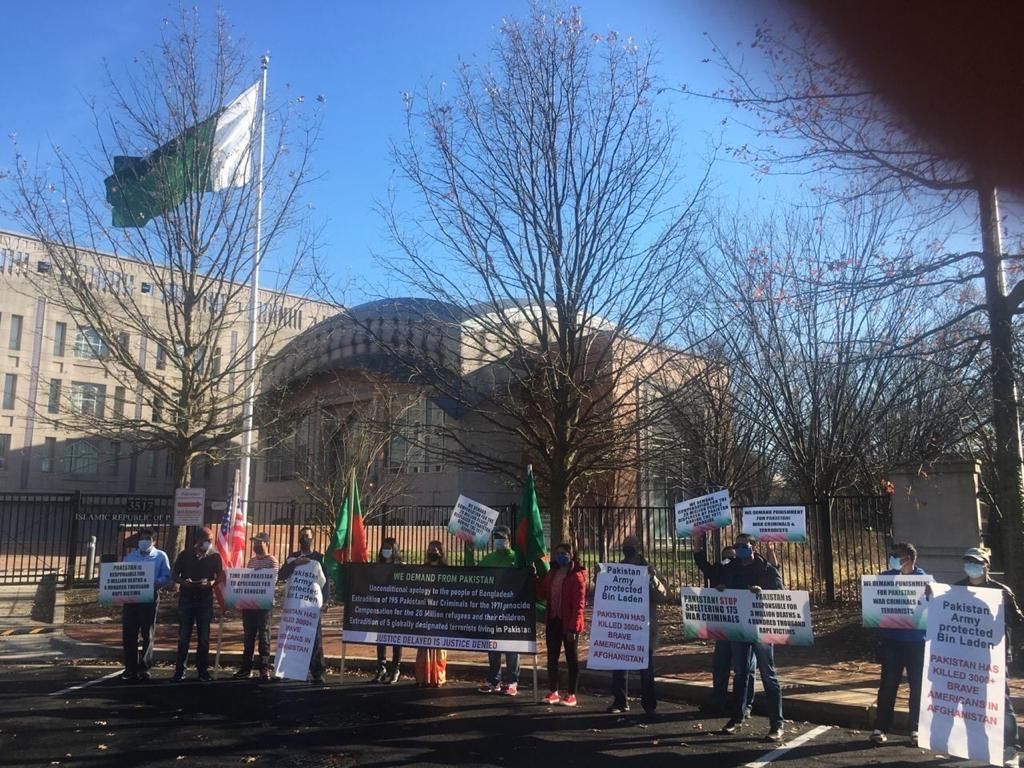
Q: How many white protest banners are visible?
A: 11